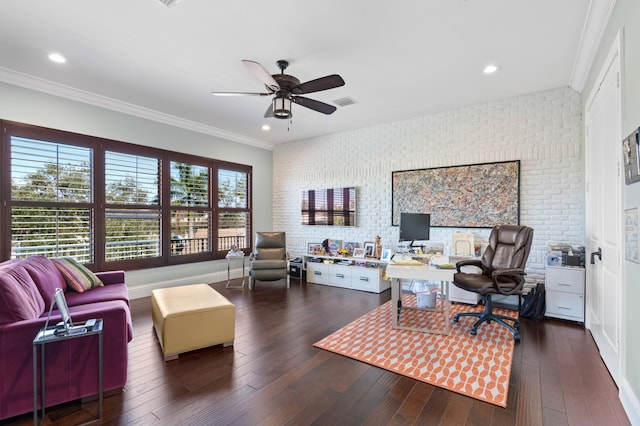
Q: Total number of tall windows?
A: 4